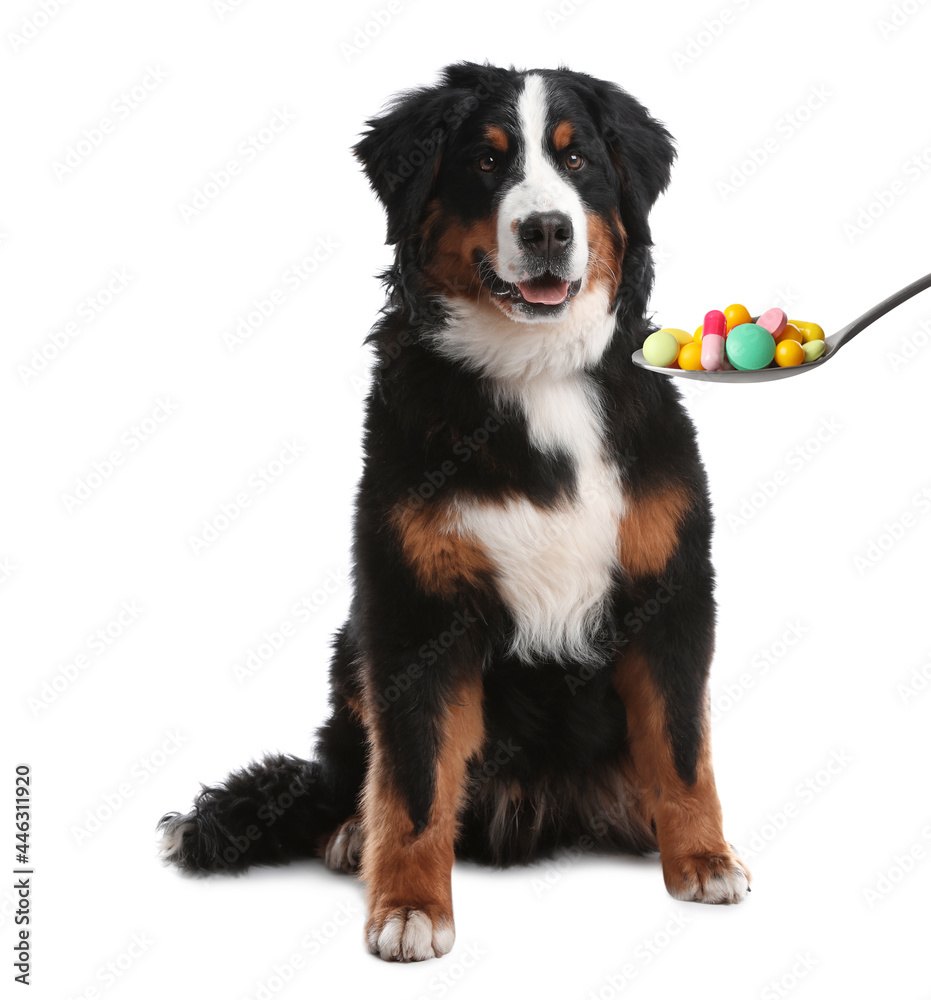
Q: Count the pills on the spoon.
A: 12